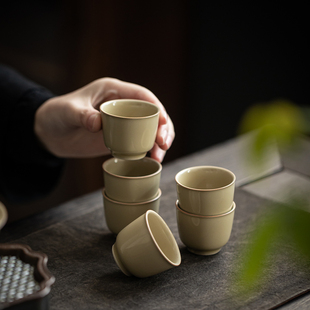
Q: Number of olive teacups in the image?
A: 6